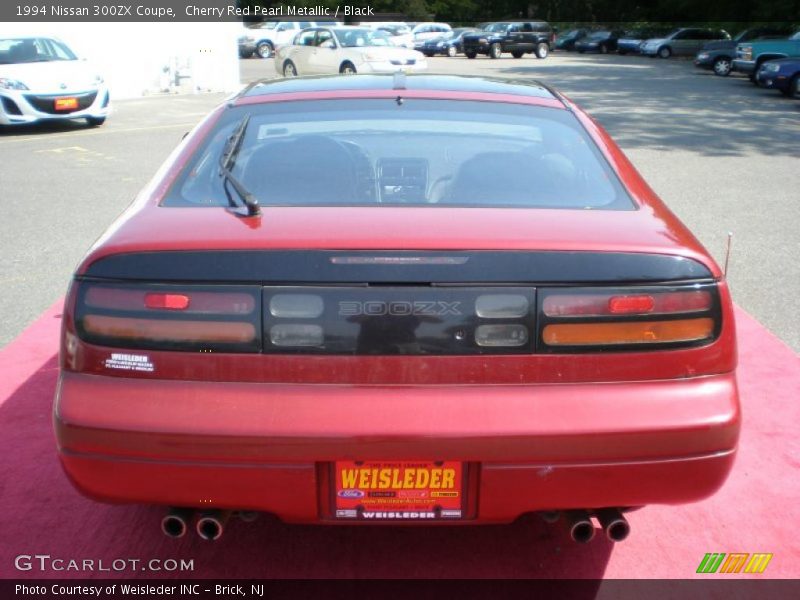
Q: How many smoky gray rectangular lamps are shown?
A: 4